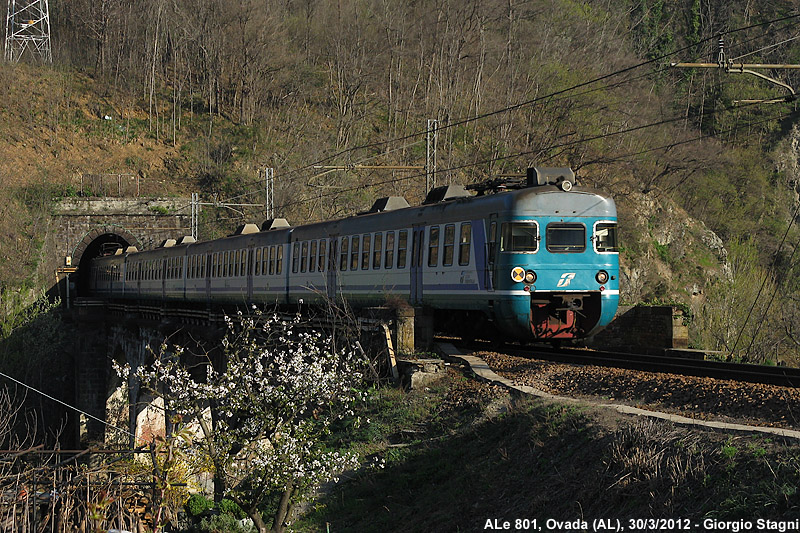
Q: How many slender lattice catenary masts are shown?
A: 3